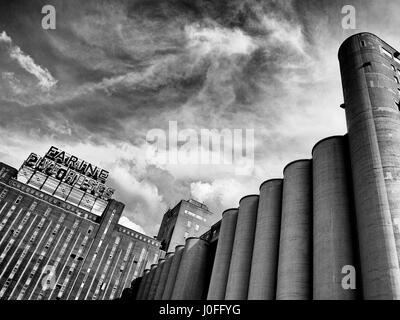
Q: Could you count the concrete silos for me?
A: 12